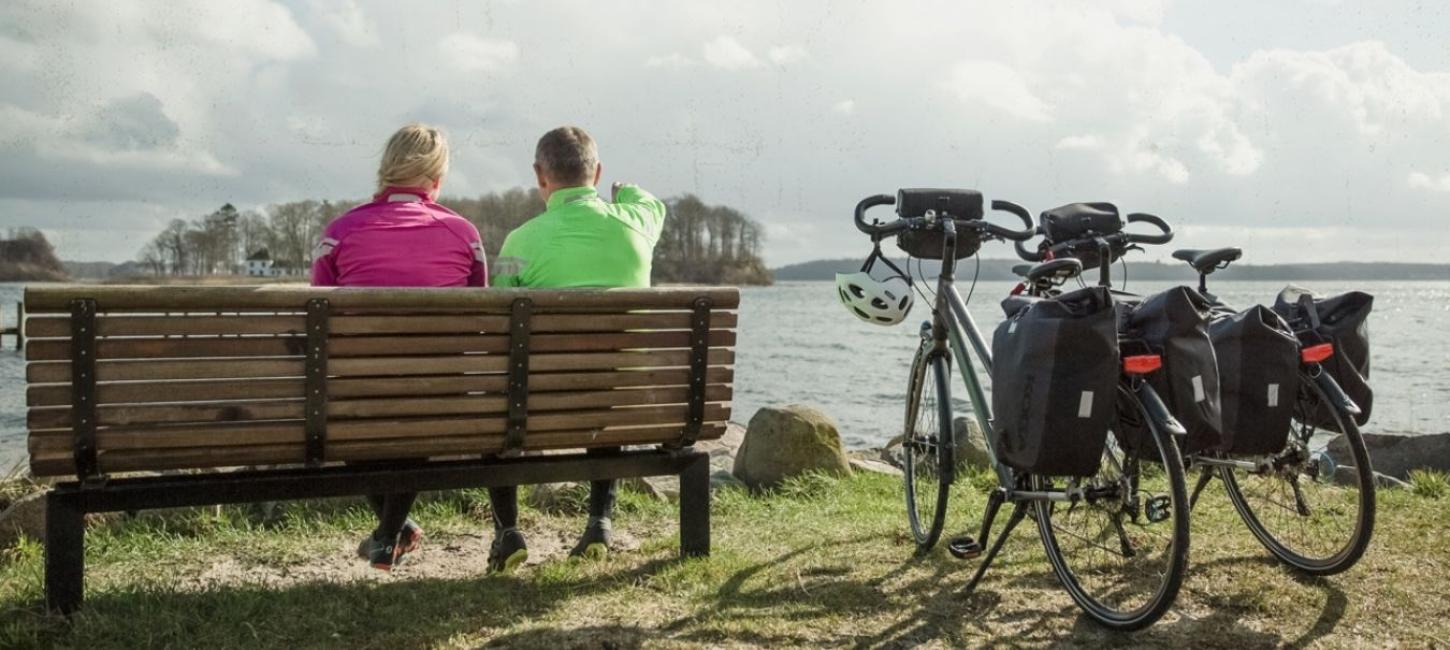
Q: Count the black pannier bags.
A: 4